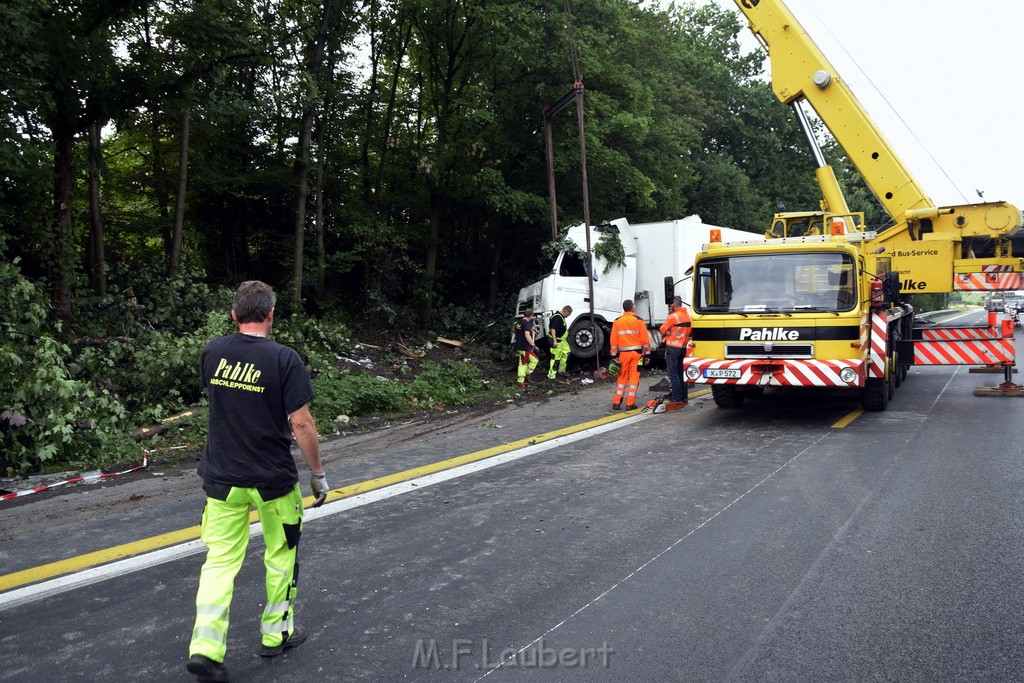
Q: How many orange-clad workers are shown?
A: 2